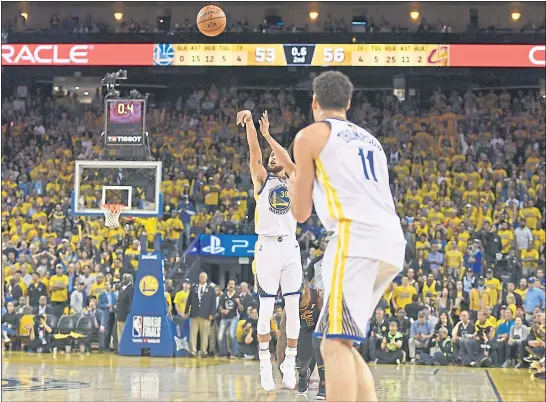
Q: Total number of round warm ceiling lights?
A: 5